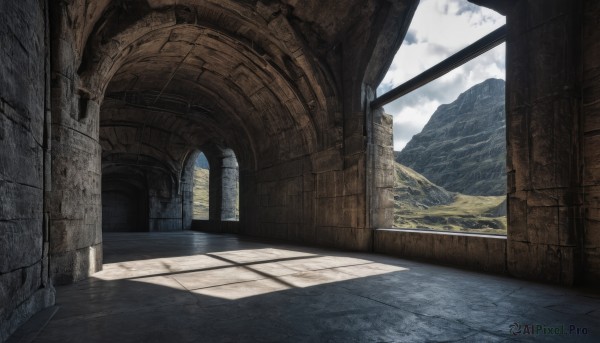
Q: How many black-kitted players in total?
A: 0